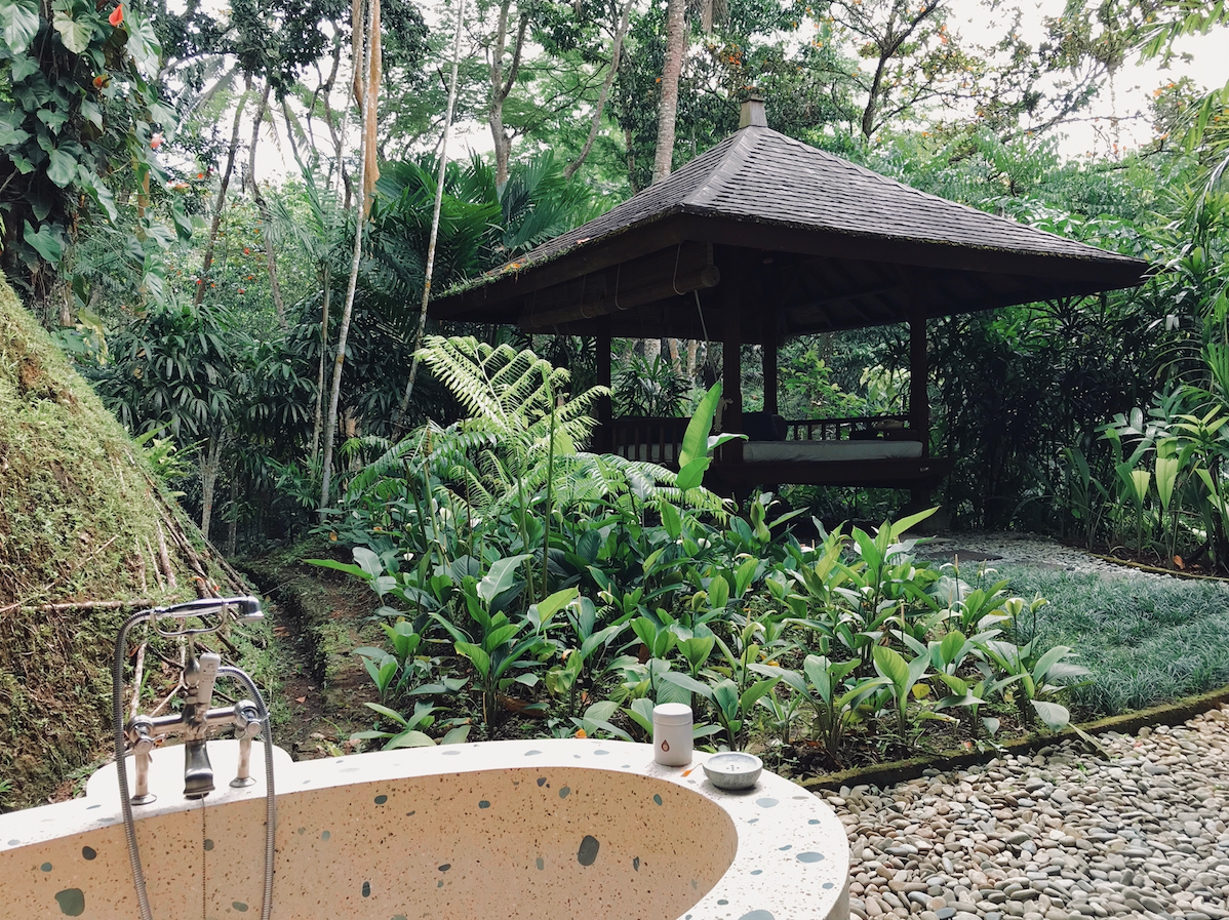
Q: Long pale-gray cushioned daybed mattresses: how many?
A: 1